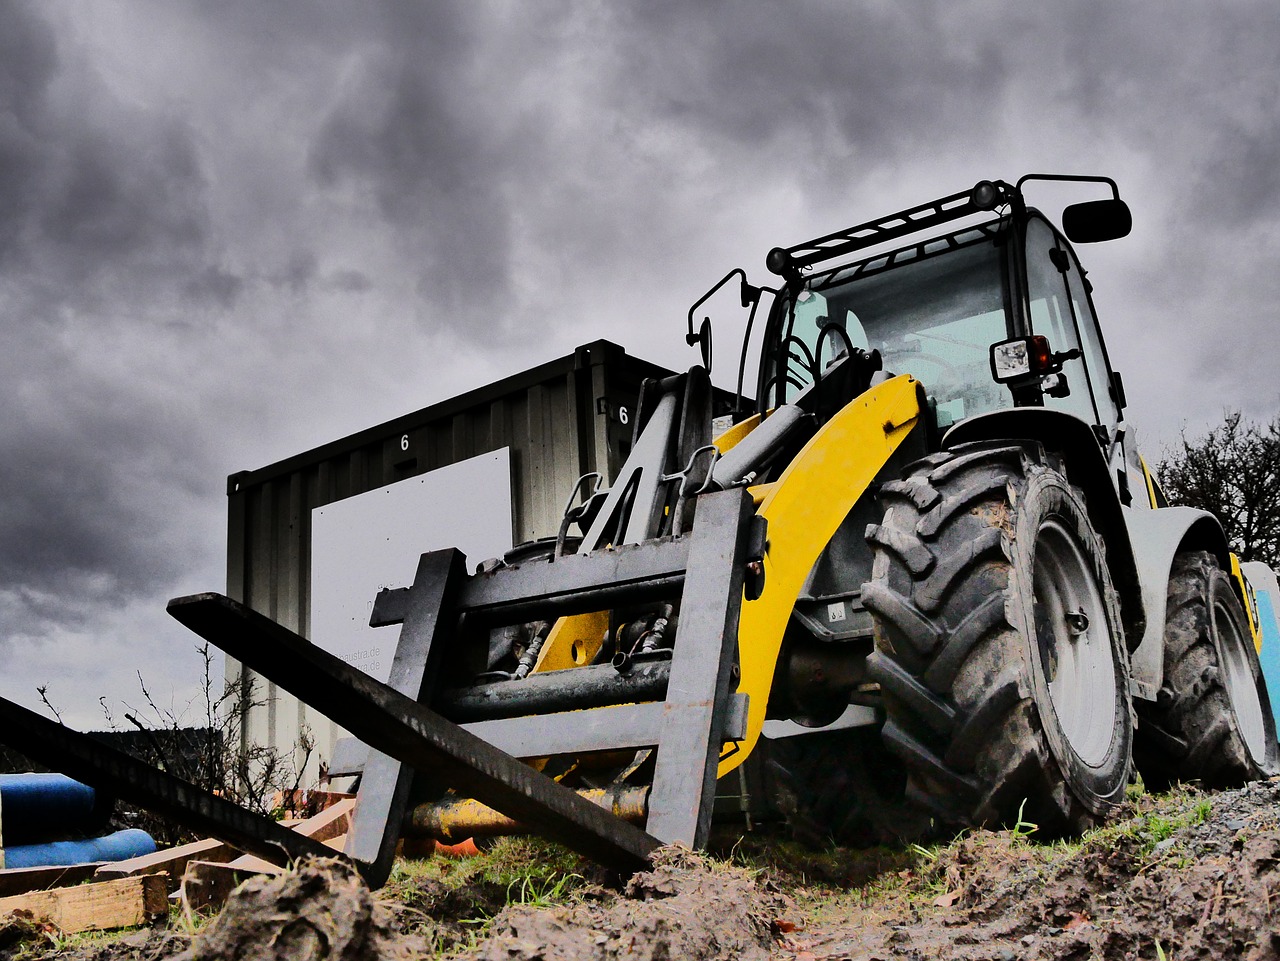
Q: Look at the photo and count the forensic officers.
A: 0